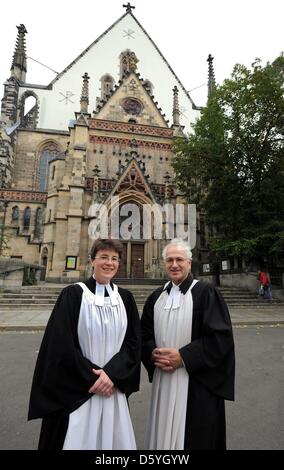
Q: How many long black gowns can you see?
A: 2